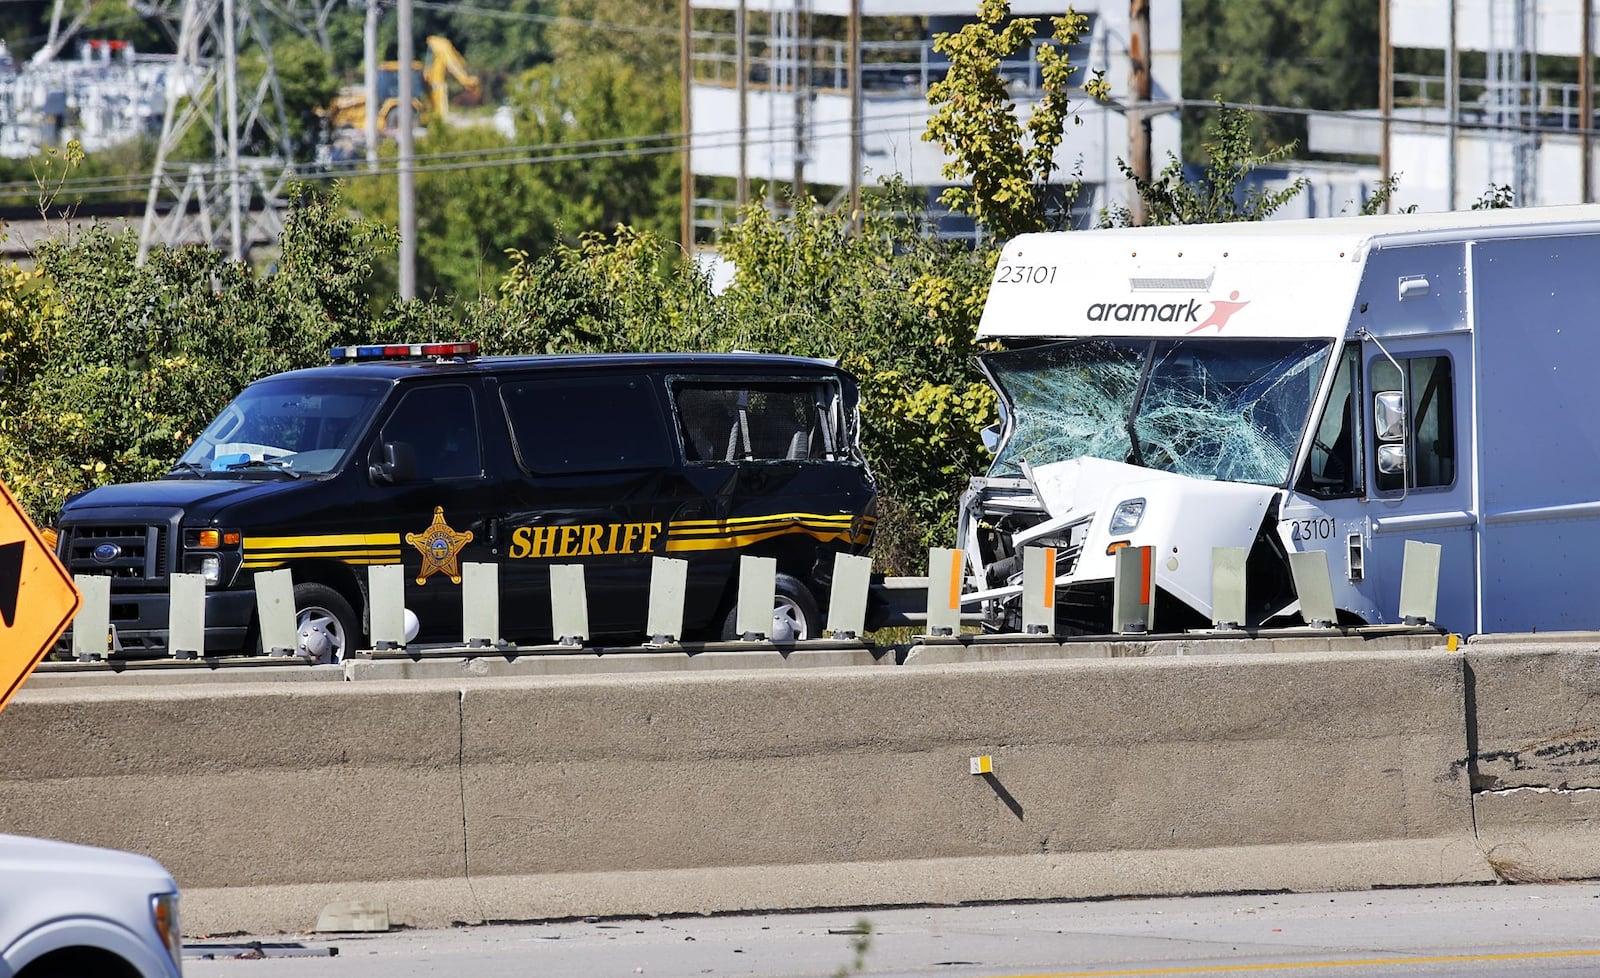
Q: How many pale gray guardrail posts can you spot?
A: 15